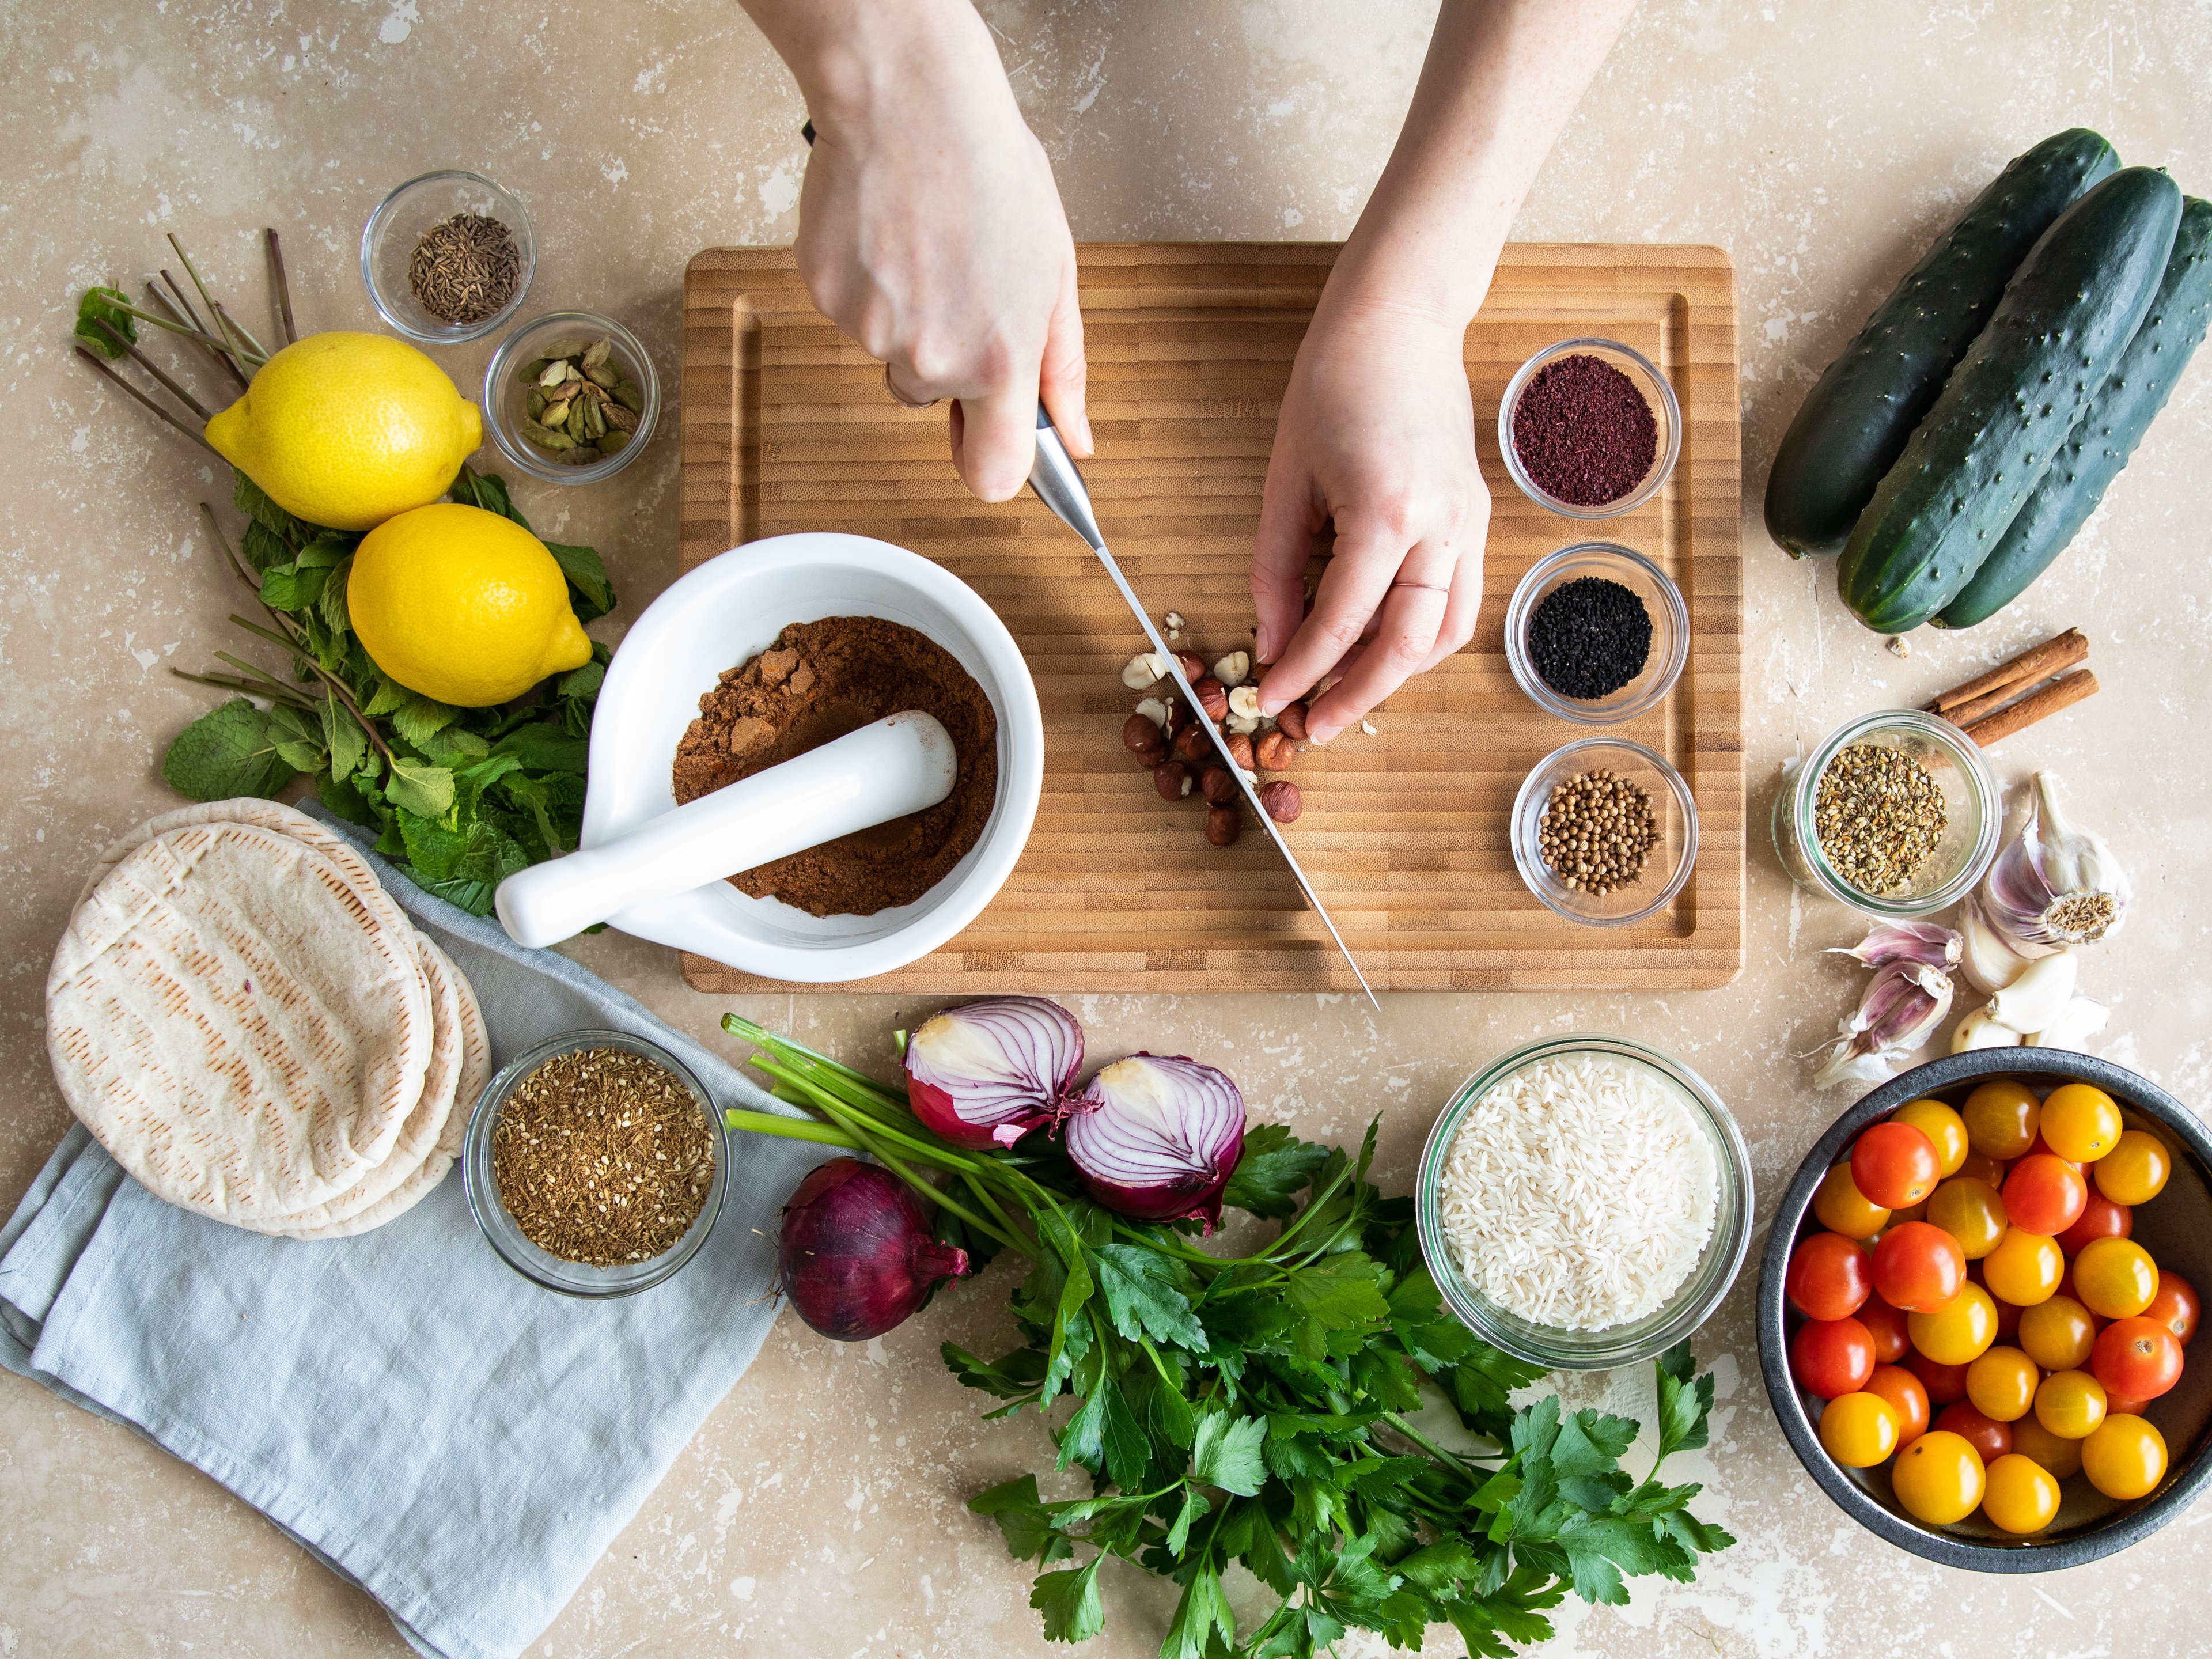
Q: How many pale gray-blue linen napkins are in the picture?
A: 1